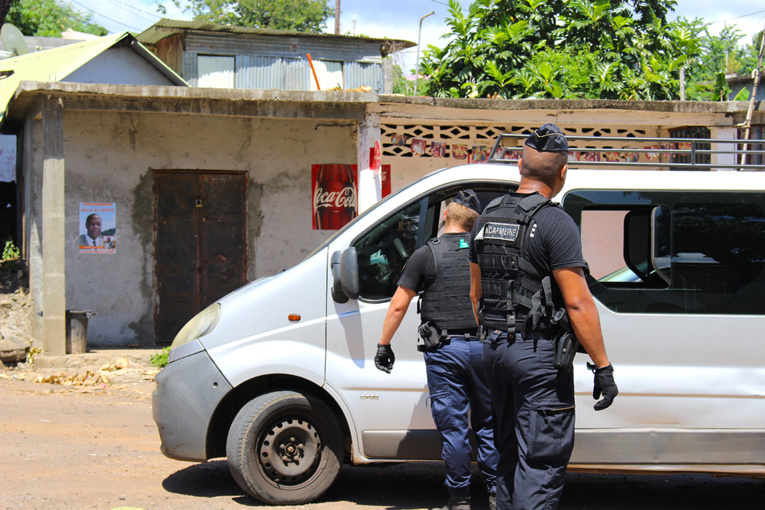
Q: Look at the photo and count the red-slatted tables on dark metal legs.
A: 0